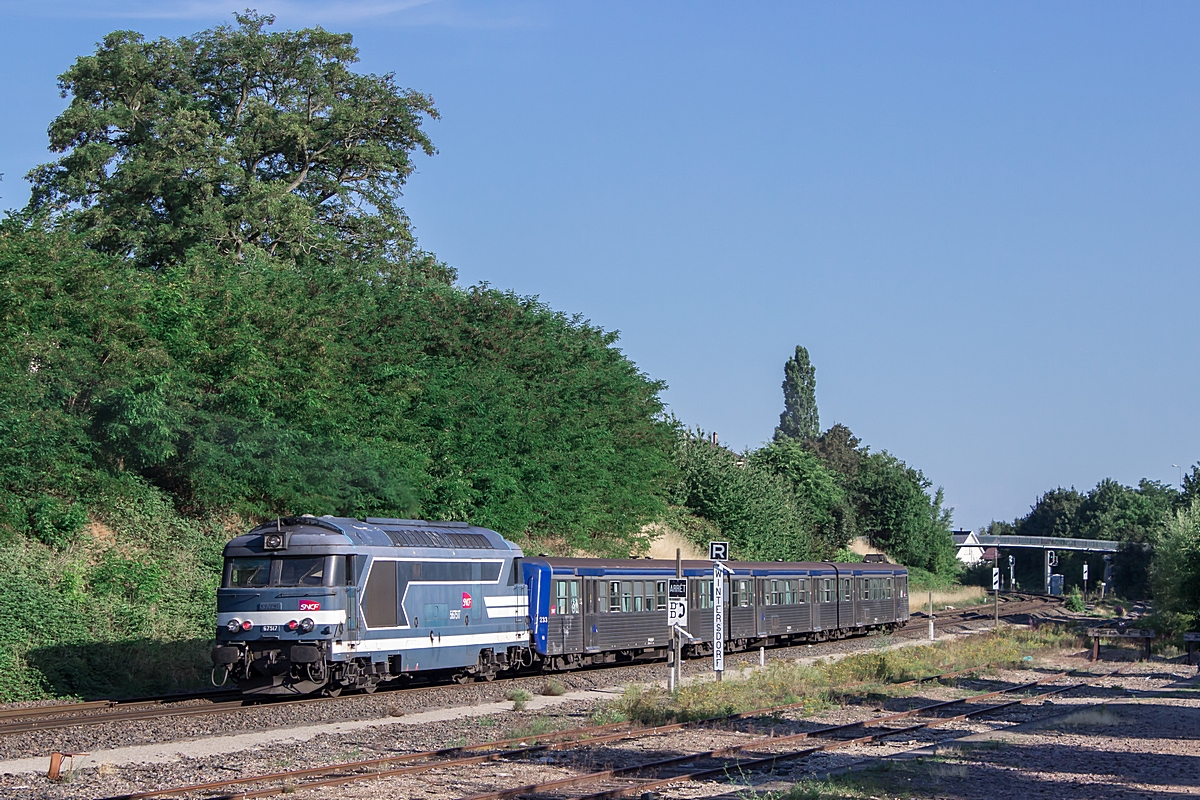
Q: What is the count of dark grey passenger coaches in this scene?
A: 3